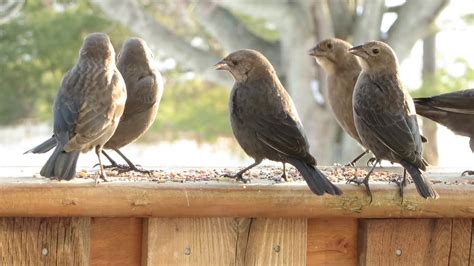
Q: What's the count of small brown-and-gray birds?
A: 6